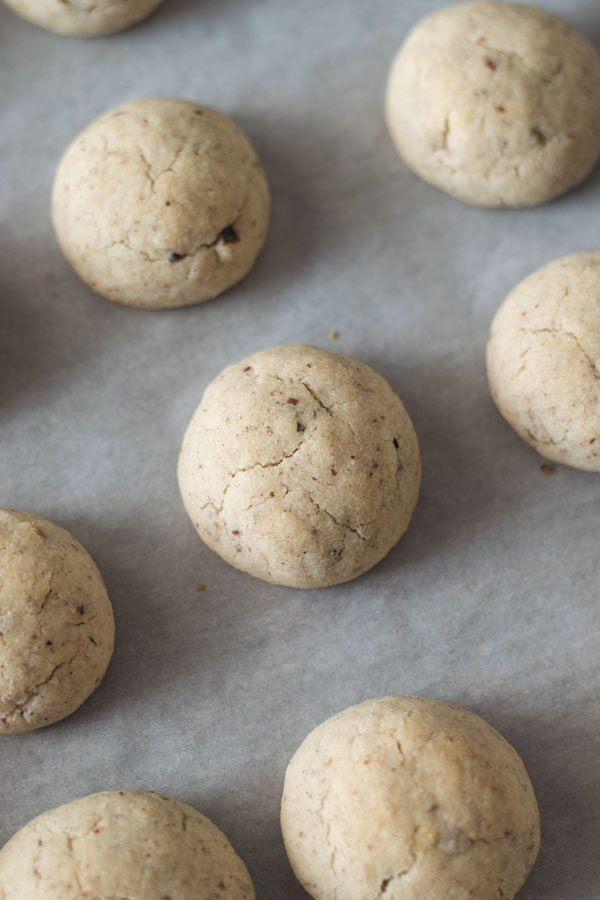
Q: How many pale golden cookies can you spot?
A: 8